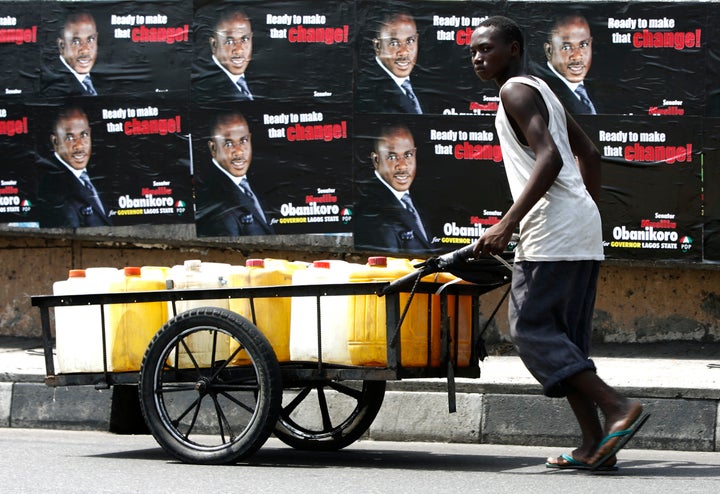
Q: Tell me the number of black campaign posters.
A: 10